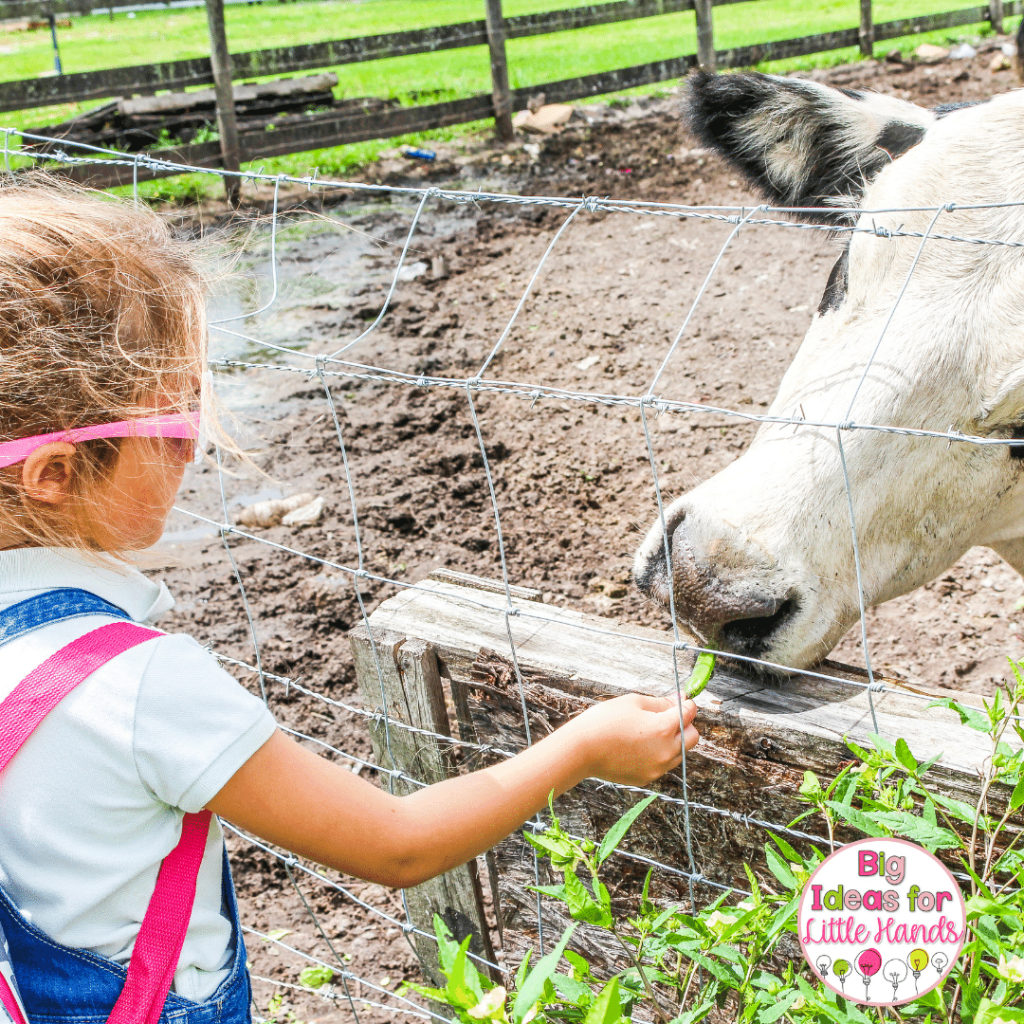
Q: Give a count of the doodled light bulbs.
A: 6